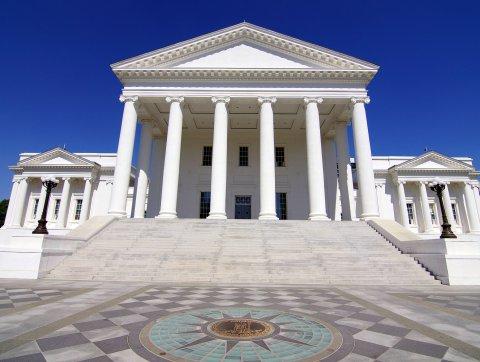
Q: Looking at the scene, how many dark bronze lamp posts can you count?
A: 2